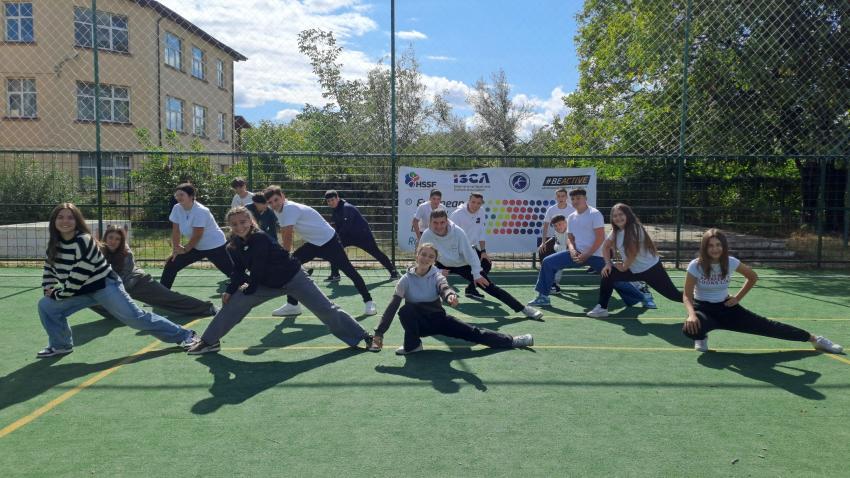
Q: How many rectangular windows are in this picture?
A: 11